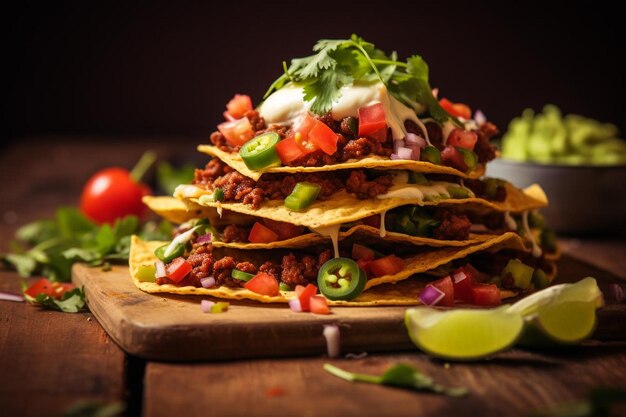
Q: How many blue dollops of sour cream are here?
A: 0